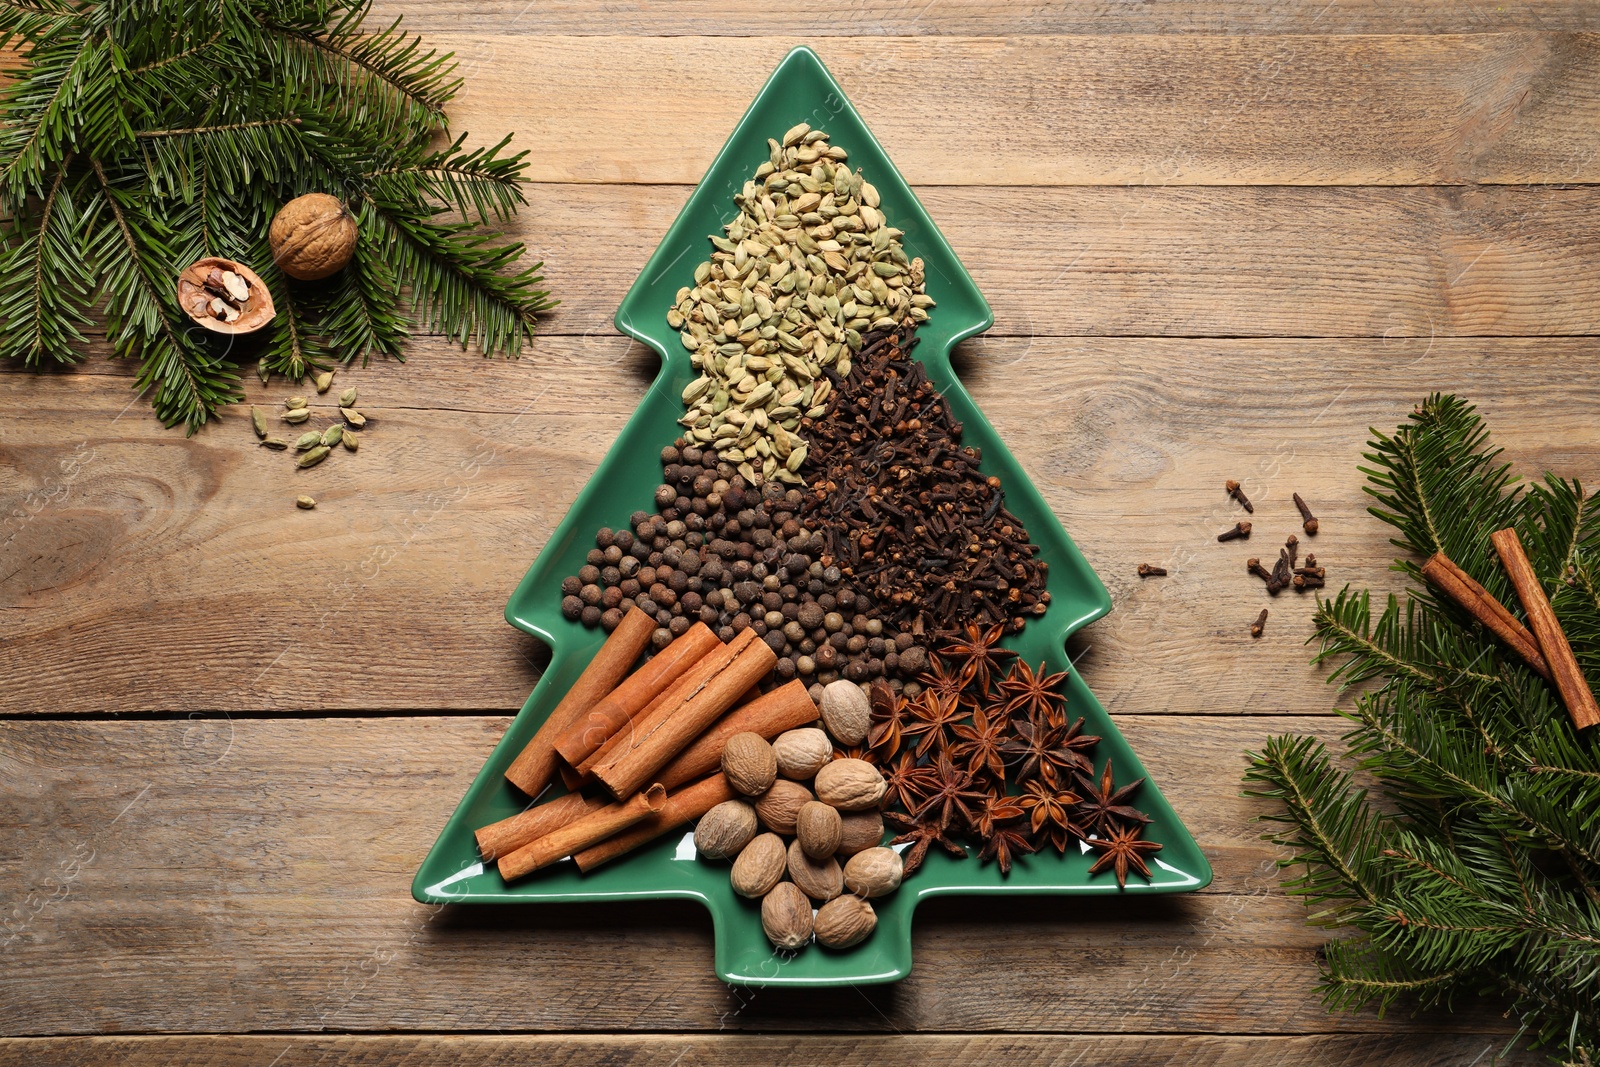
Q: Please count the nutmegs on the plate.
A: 13